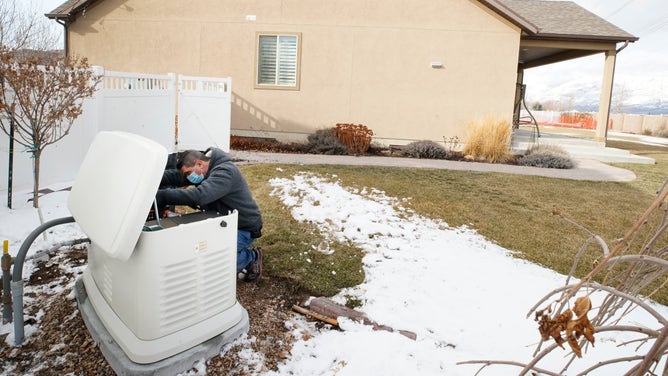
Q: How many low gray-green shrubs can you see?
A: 3